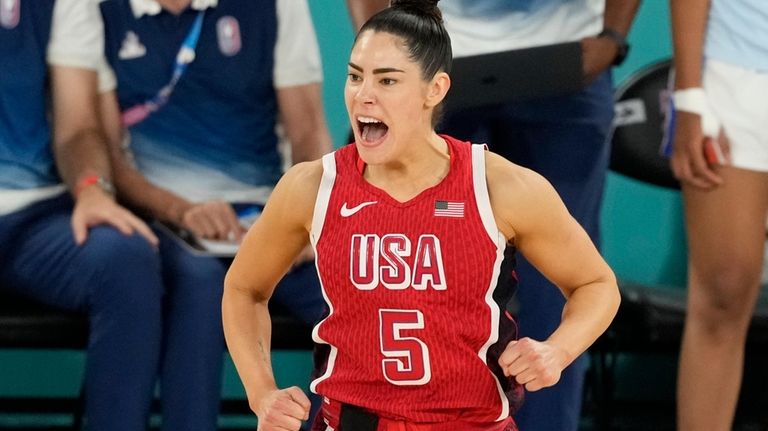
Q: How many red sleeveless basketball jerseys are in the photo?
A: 1